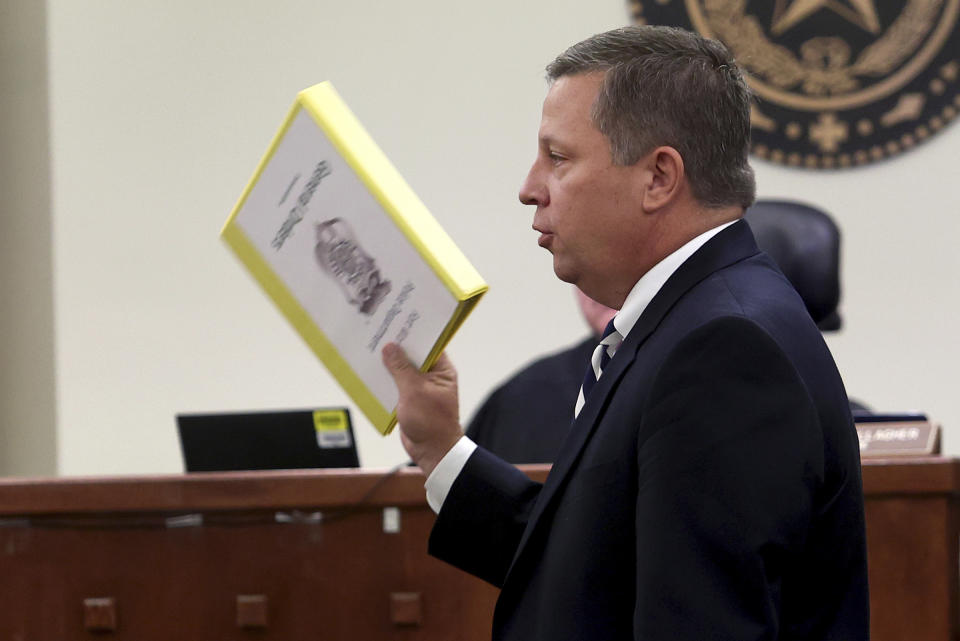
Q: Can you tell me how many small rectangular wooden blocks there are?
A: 3